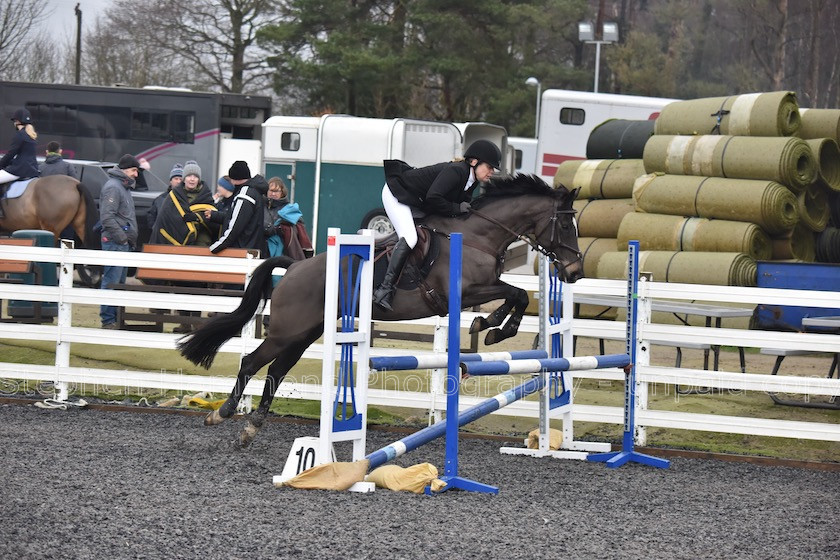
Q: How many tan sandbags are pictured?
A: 3